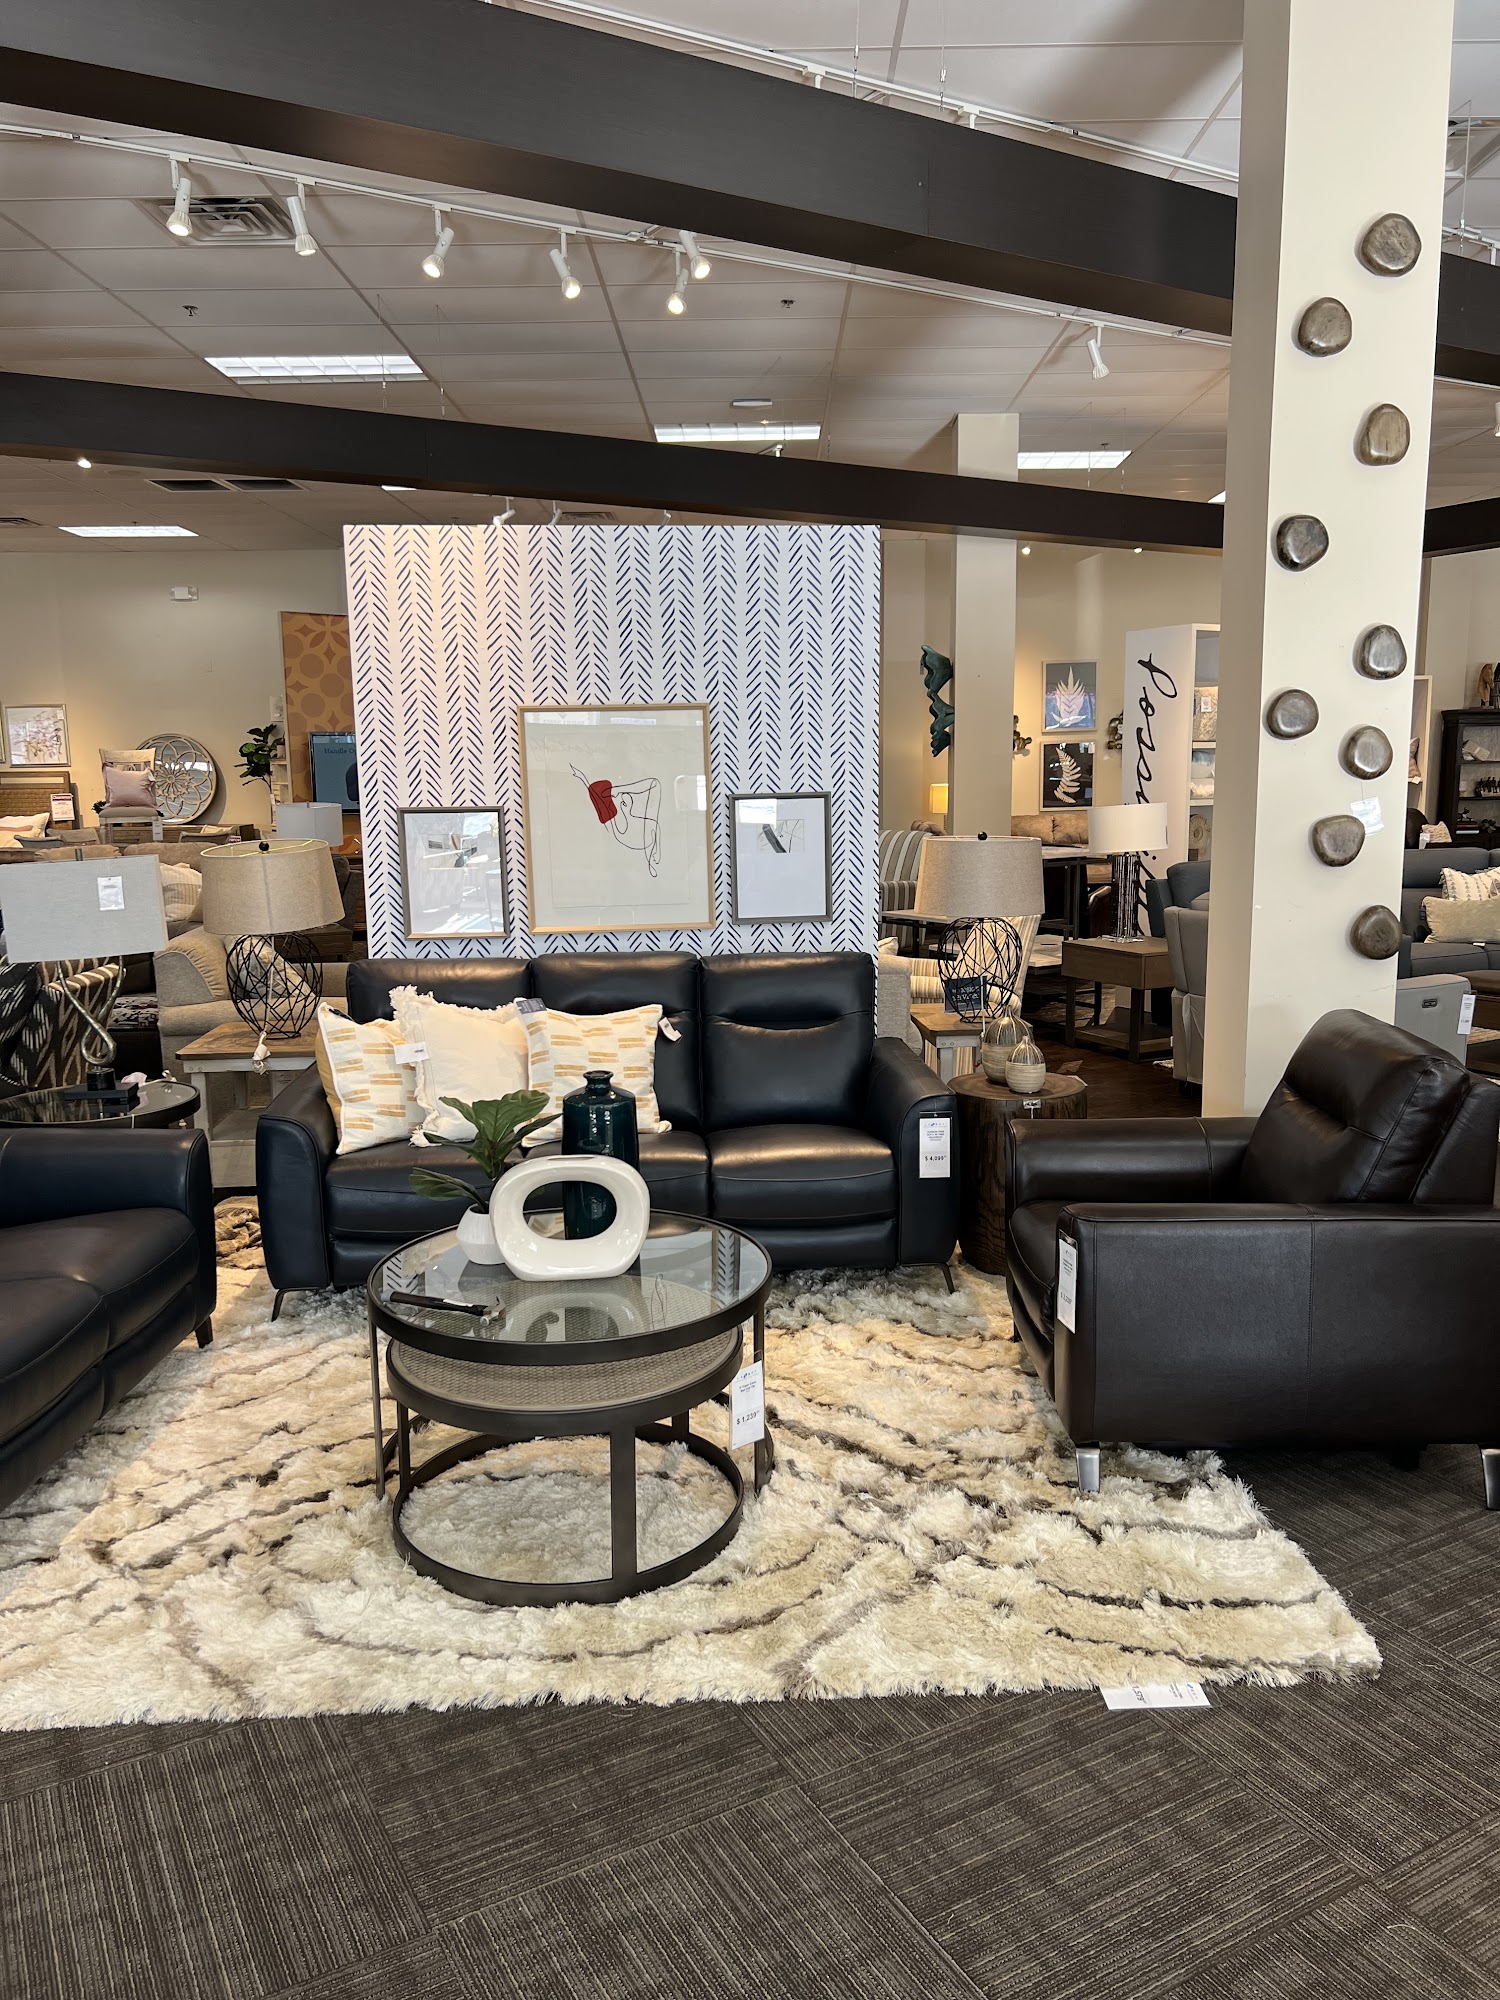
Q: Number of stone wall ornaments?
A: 9